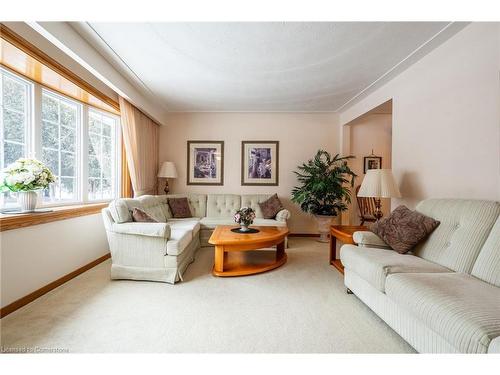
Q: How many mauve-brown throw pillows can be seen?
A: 4